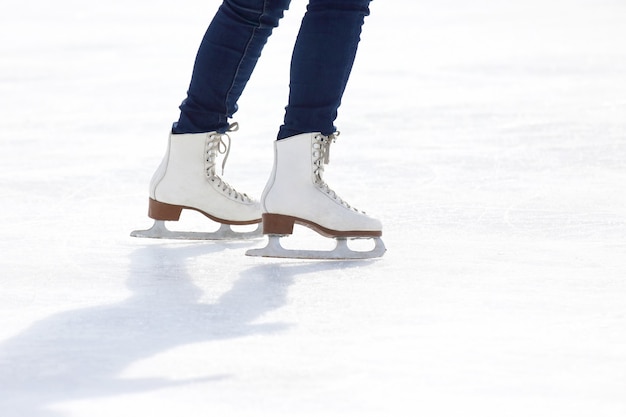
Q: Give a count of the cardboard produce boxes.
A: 0